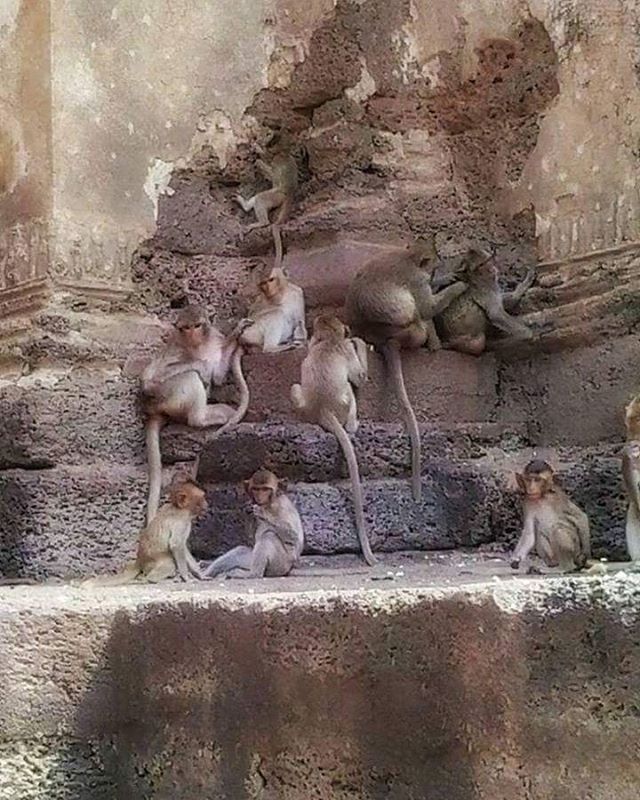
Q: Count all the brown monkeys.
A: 10